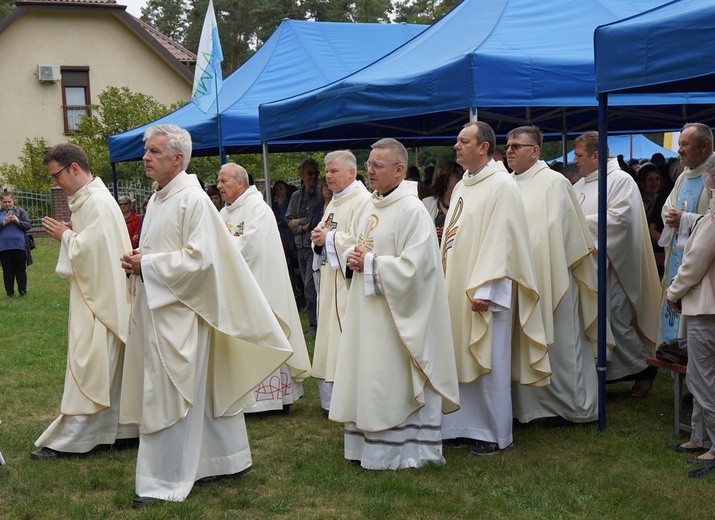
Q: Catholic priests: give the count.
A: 9